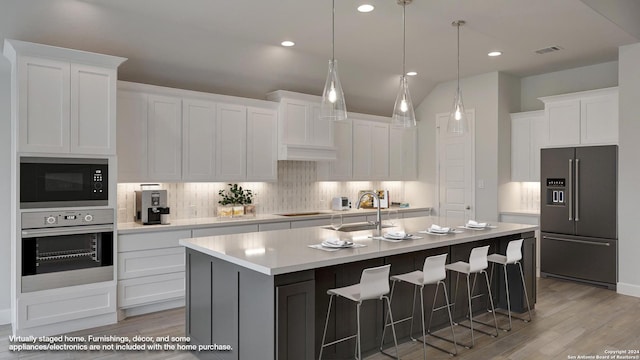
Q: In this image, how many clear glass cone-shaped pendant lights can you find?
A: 3